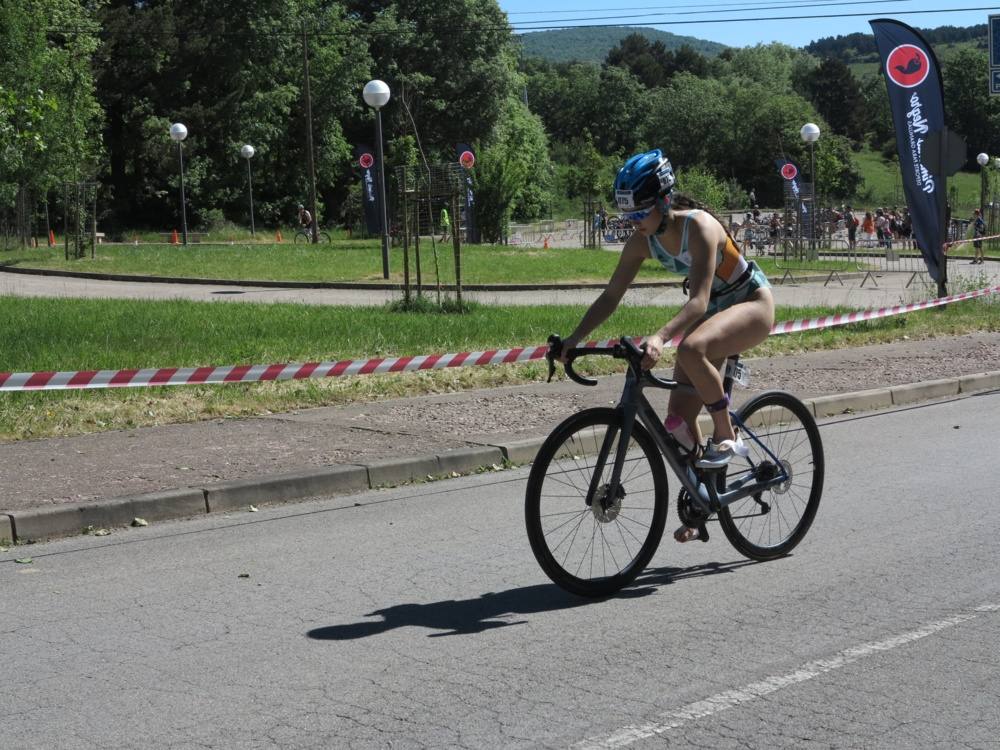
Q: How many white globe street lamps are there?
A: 5